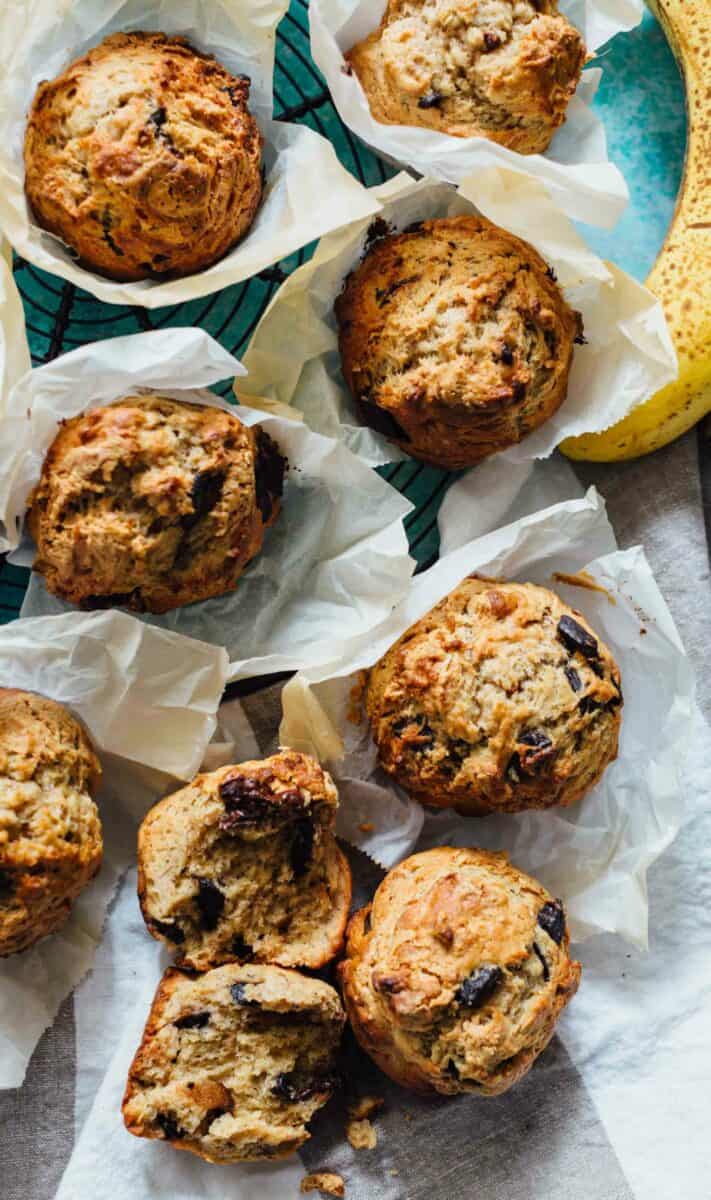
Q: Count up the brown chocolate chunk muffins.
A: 8